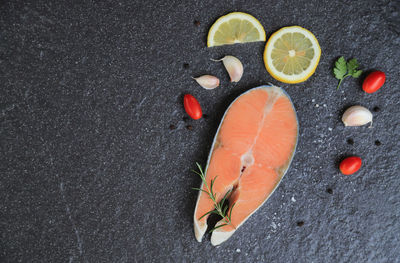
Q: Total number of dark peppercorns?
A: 11